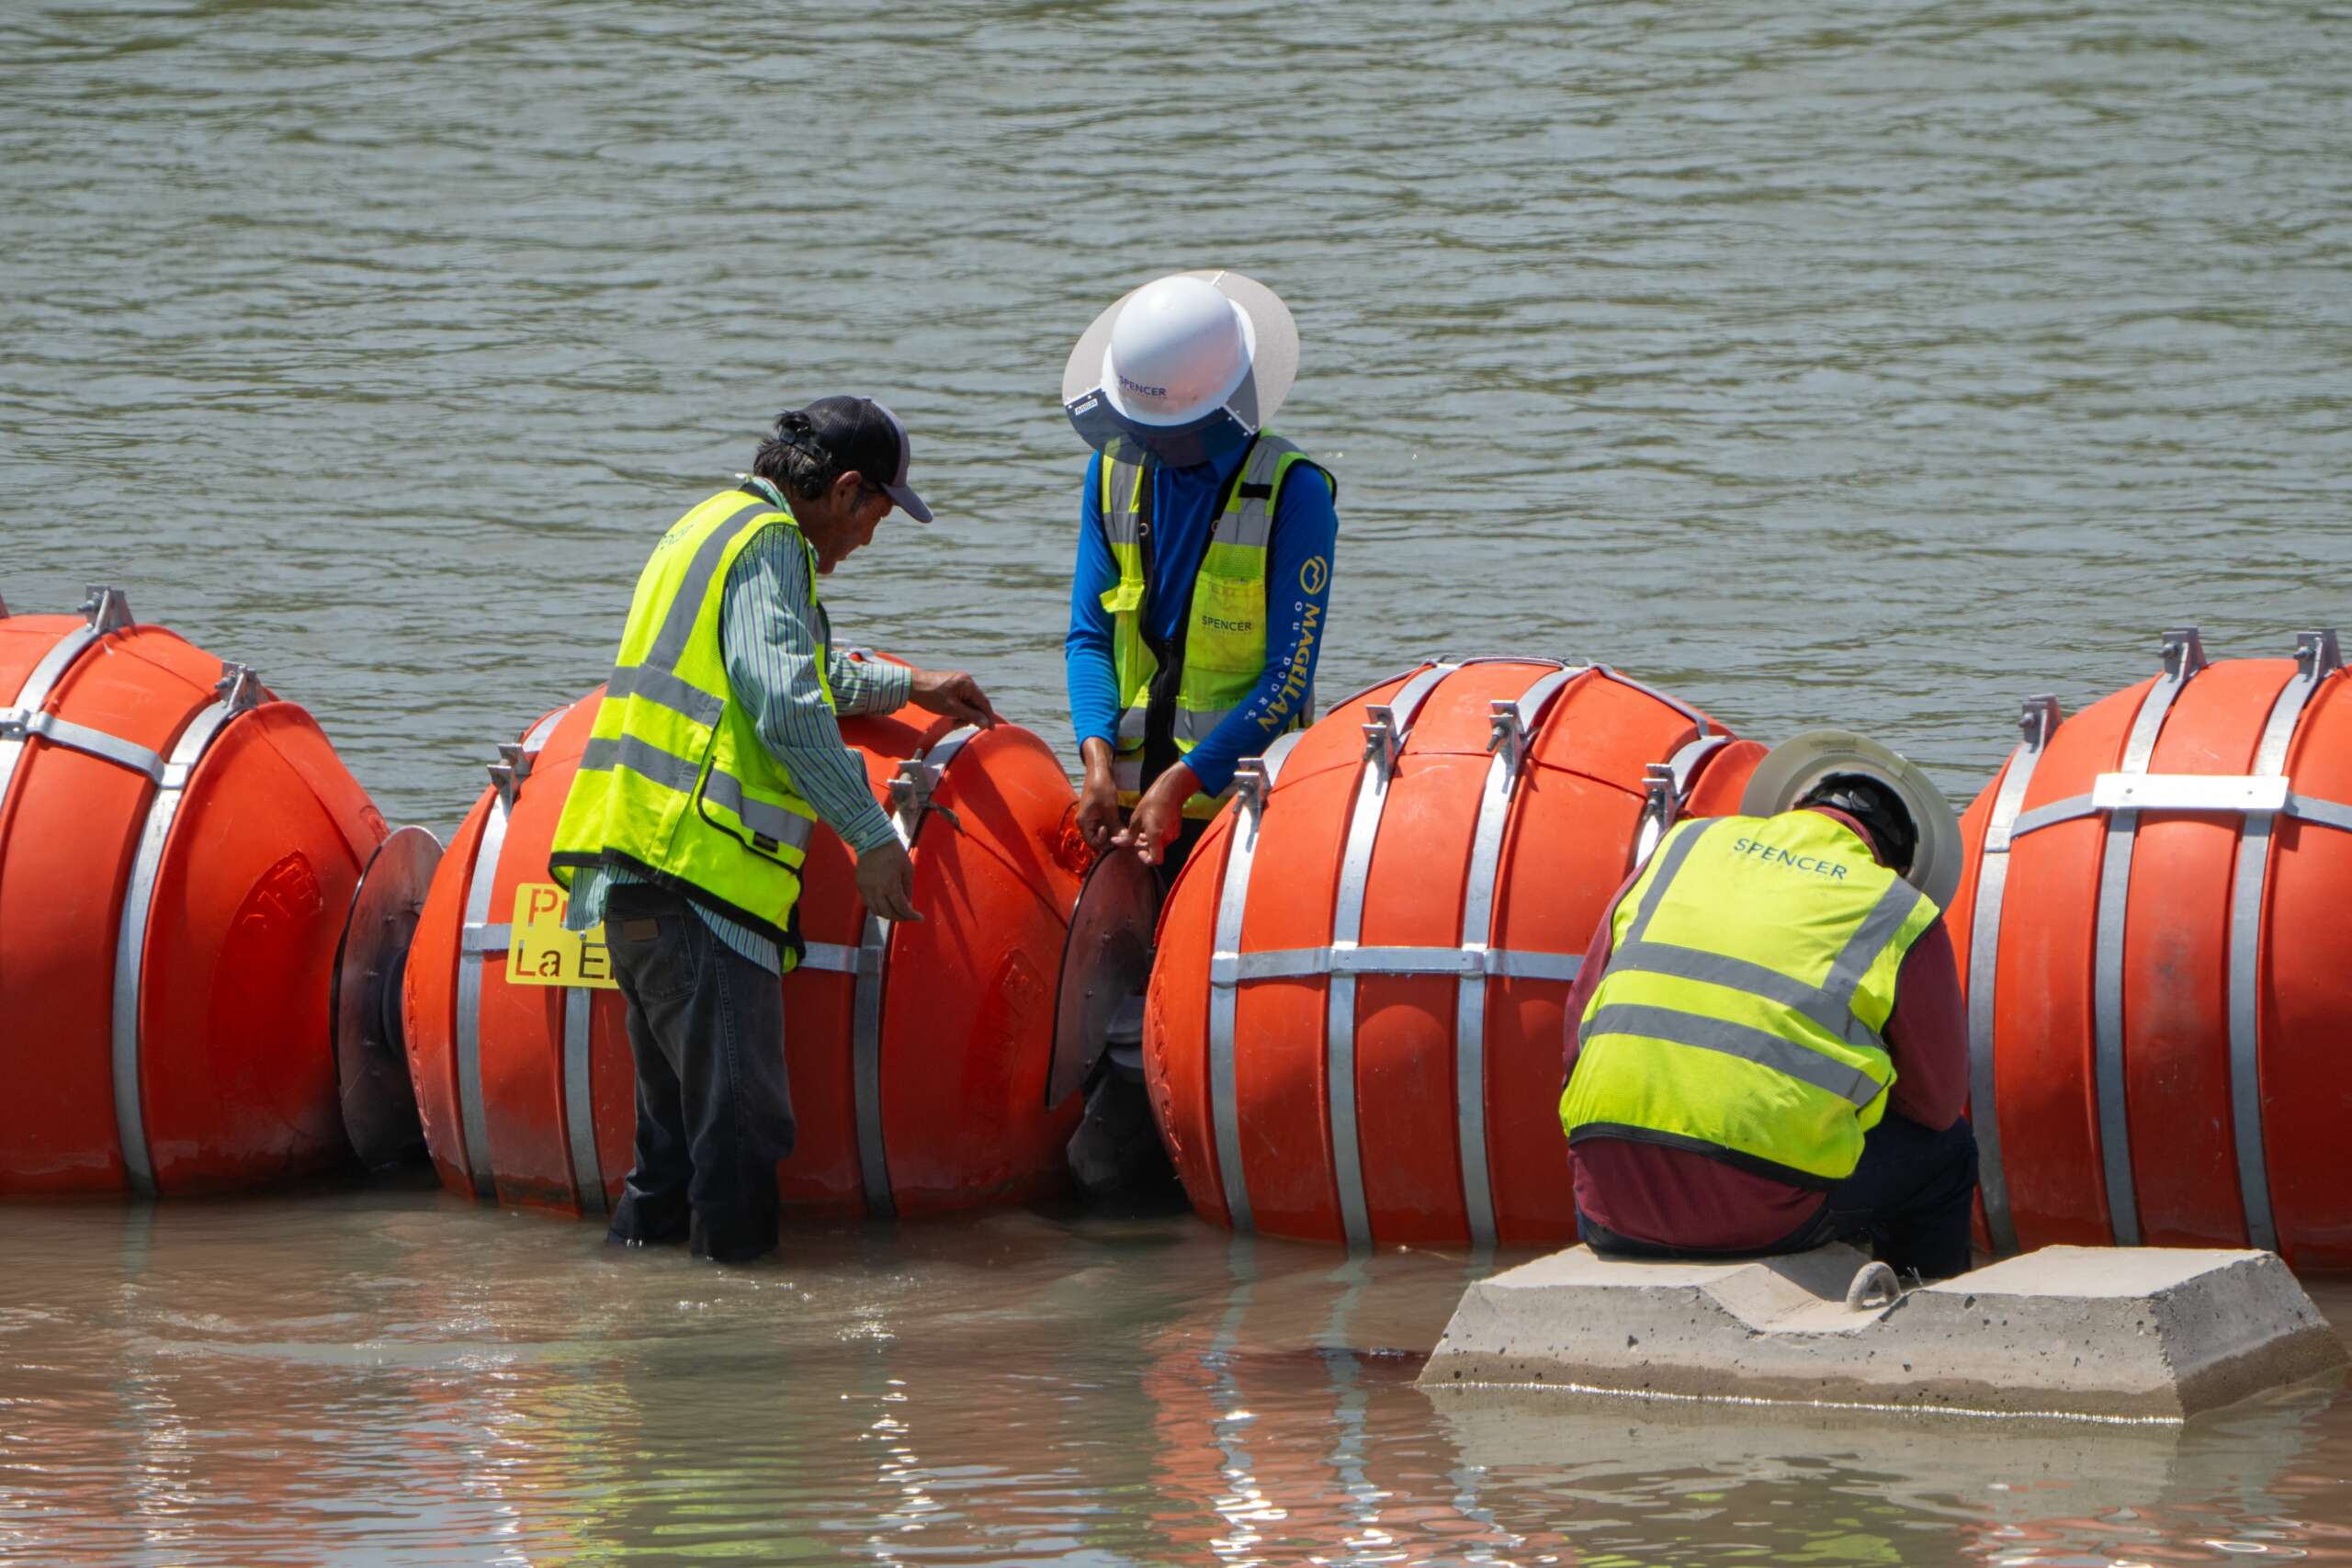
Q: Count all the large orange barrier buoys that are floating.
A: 4